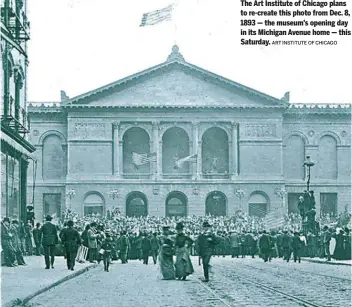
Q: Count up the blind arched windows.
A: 3